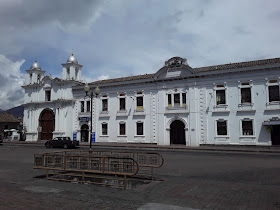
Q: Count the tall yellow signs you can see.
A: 0